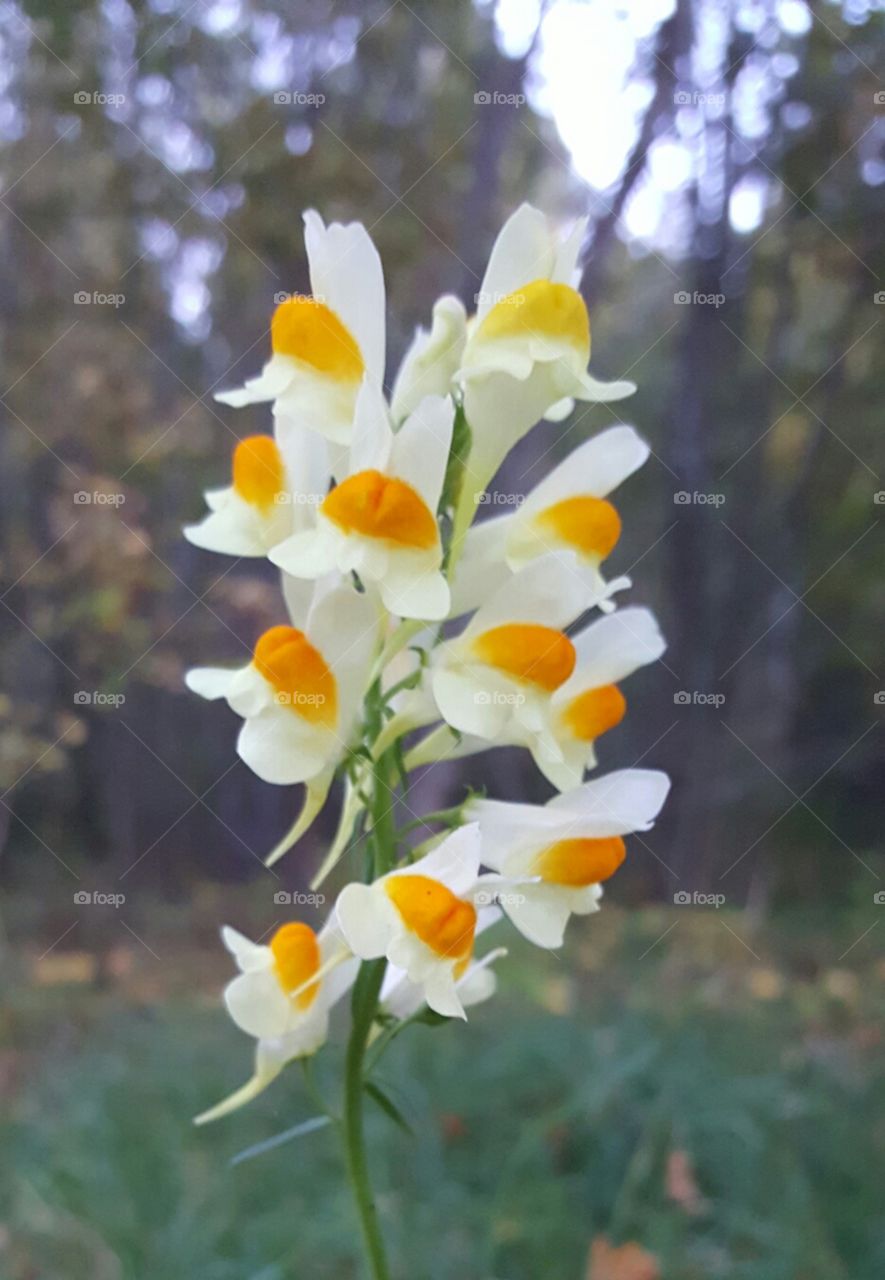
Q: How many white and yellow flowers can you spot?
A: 11